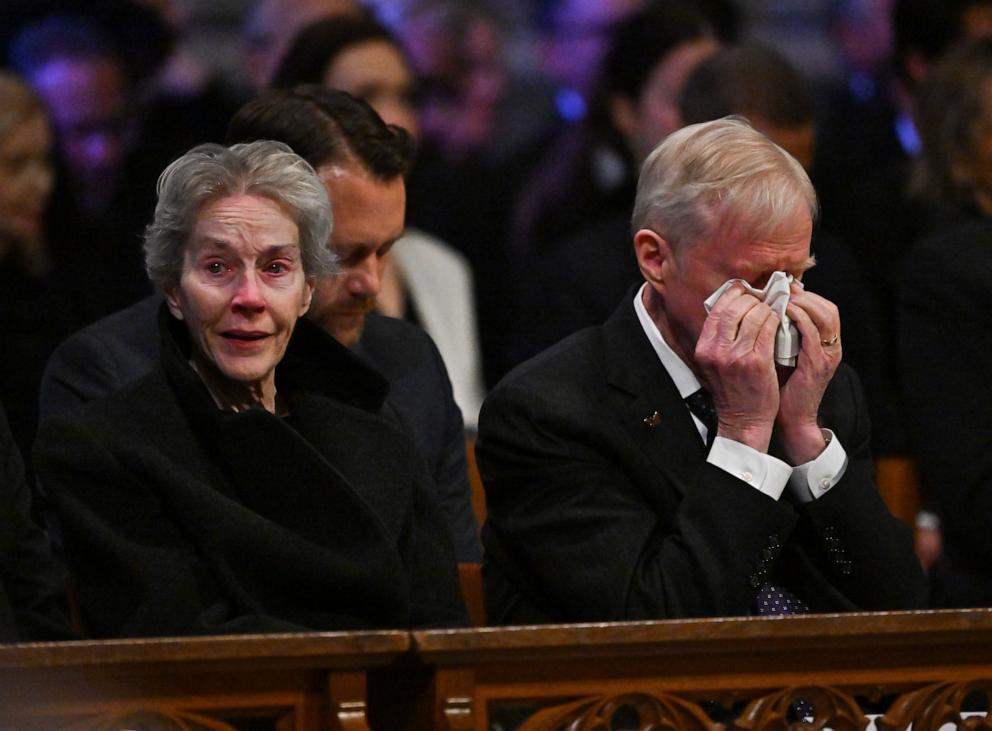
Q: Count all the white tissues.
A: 1